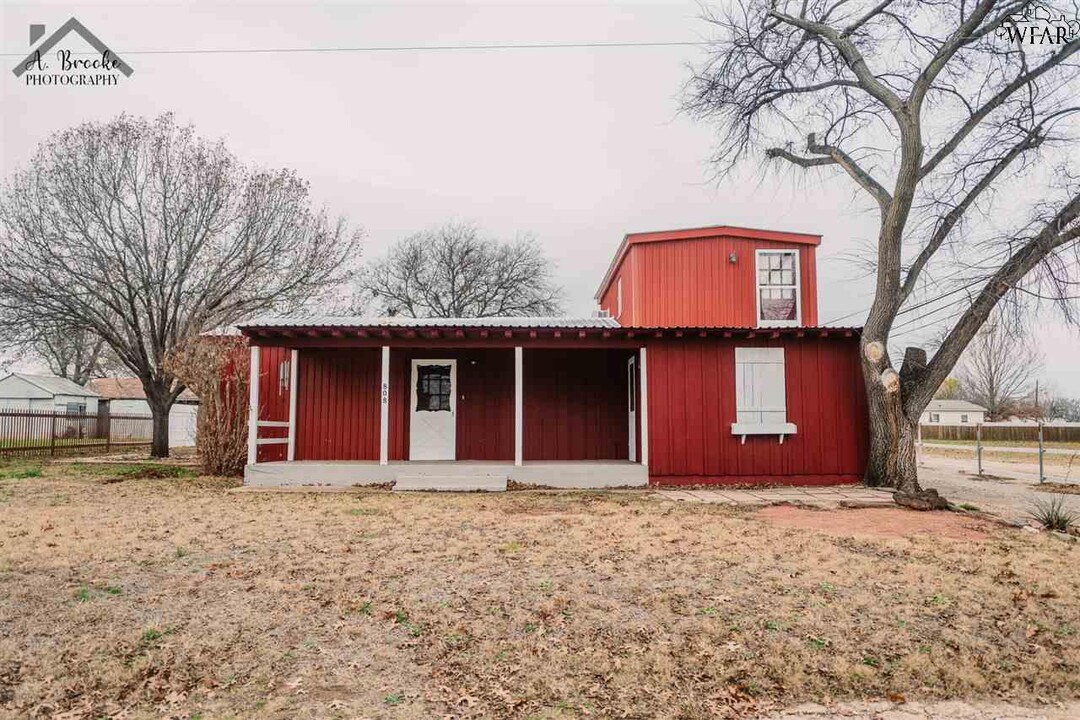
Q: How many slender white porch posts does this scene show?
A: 5